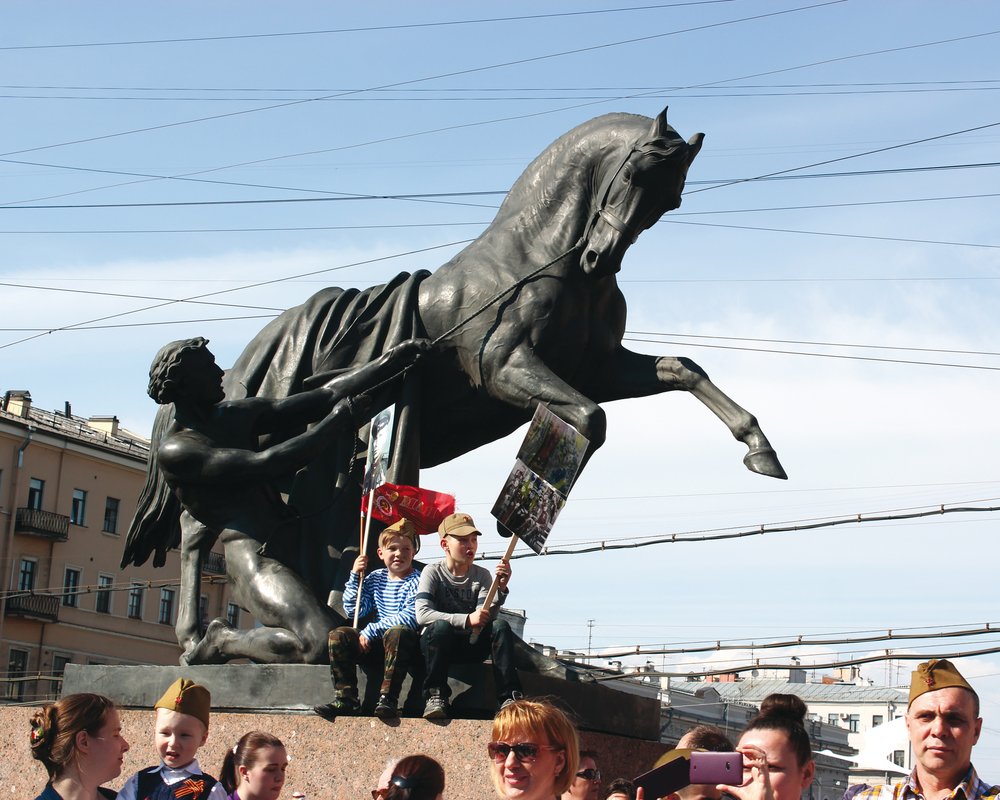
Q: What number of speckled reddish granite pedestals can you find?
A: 1